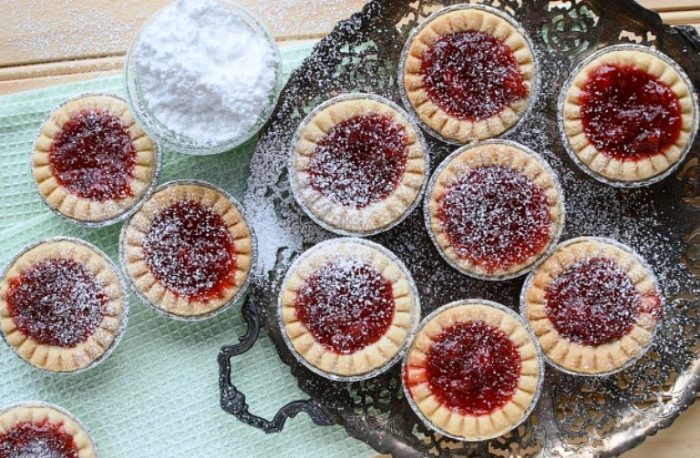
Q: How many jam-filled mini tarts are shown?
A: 11